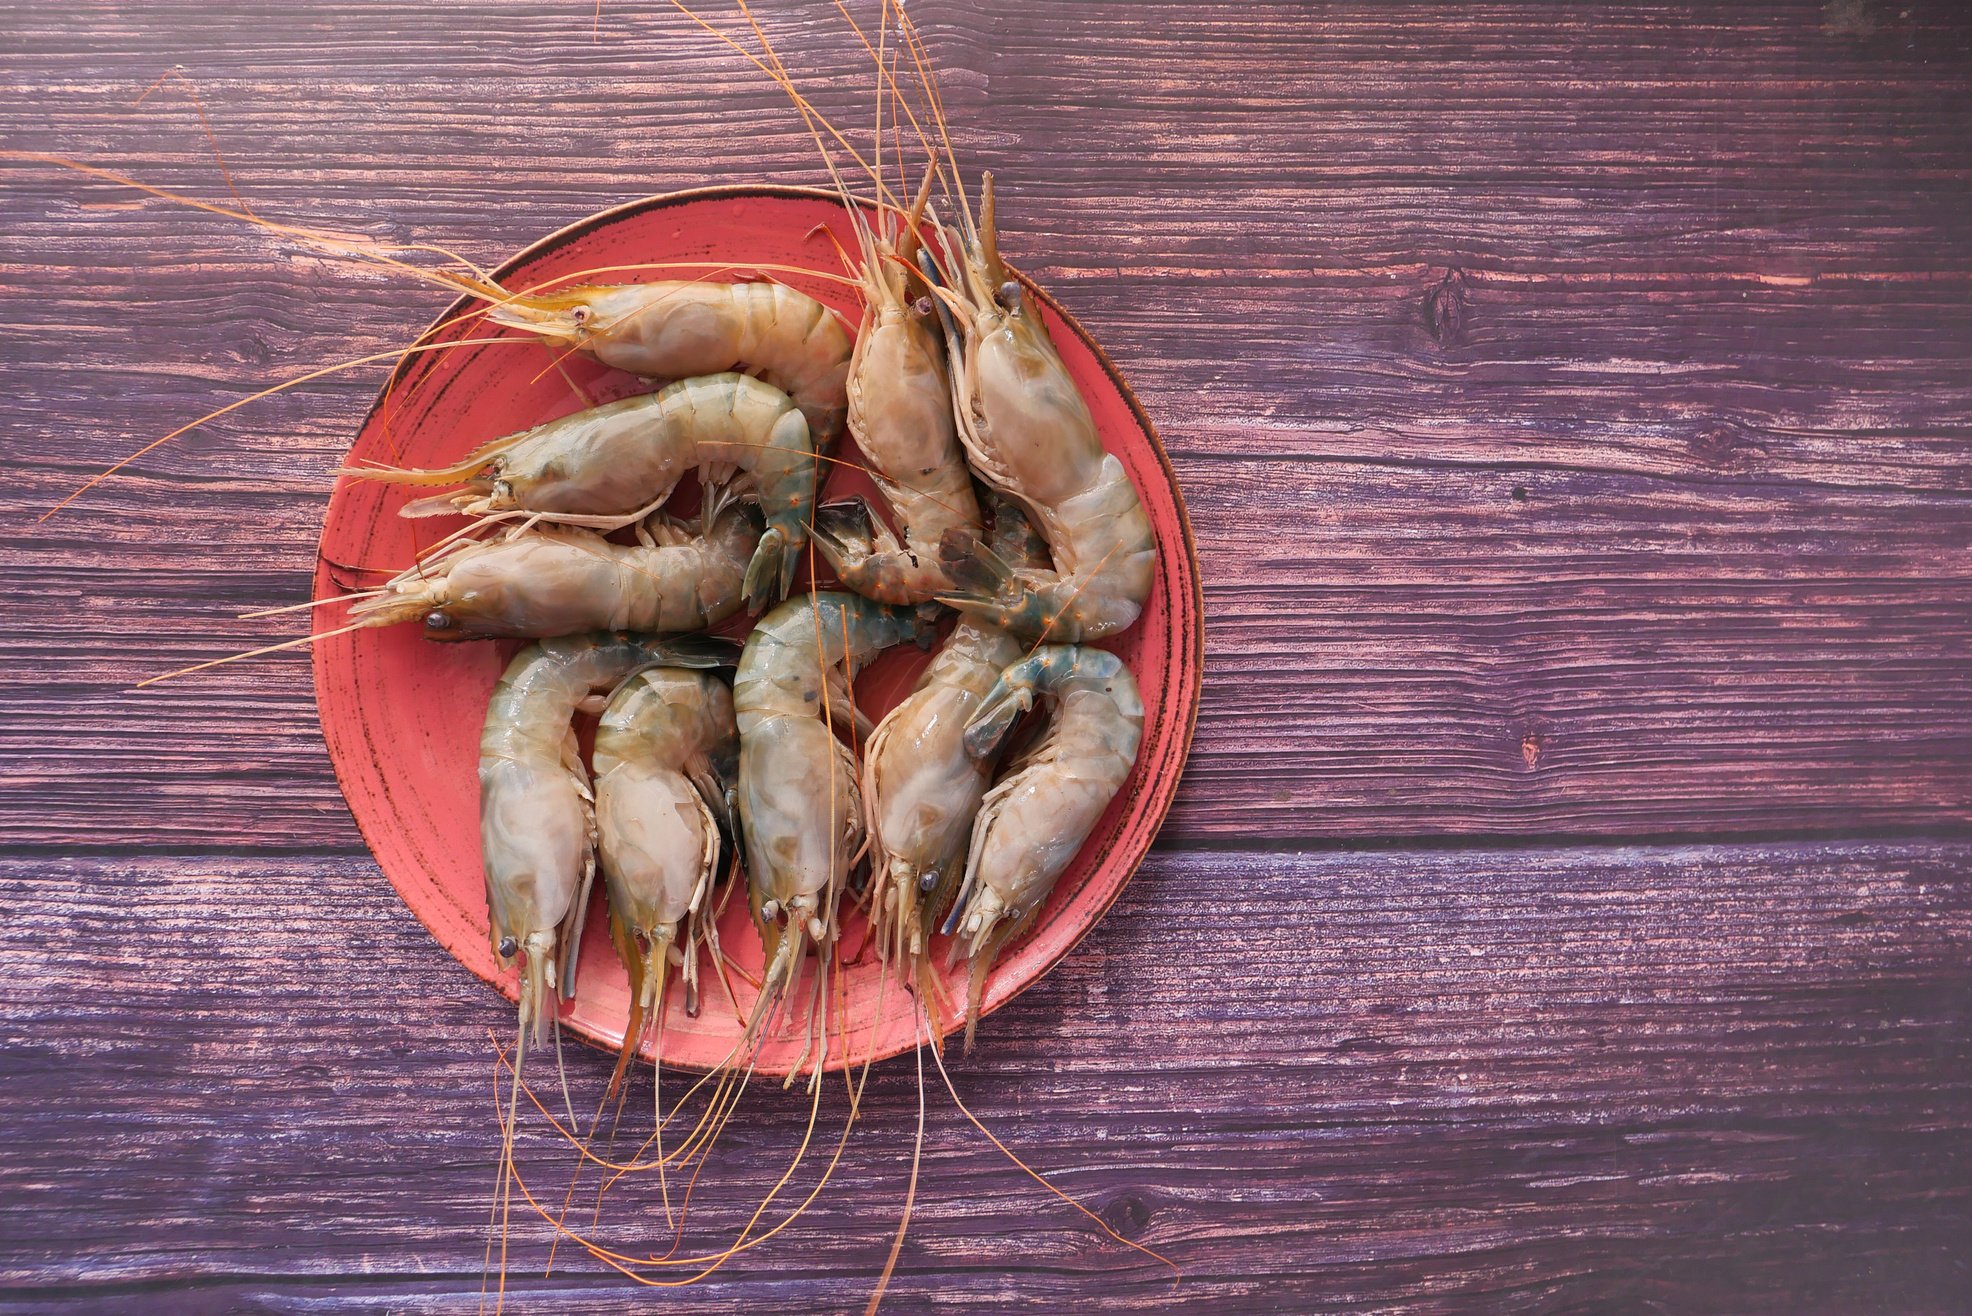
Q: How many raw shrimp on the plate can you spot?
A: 10